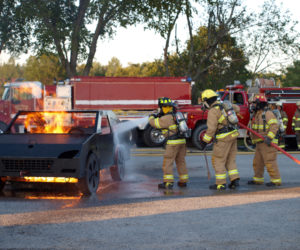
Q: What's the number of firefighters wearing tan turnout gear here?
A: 3